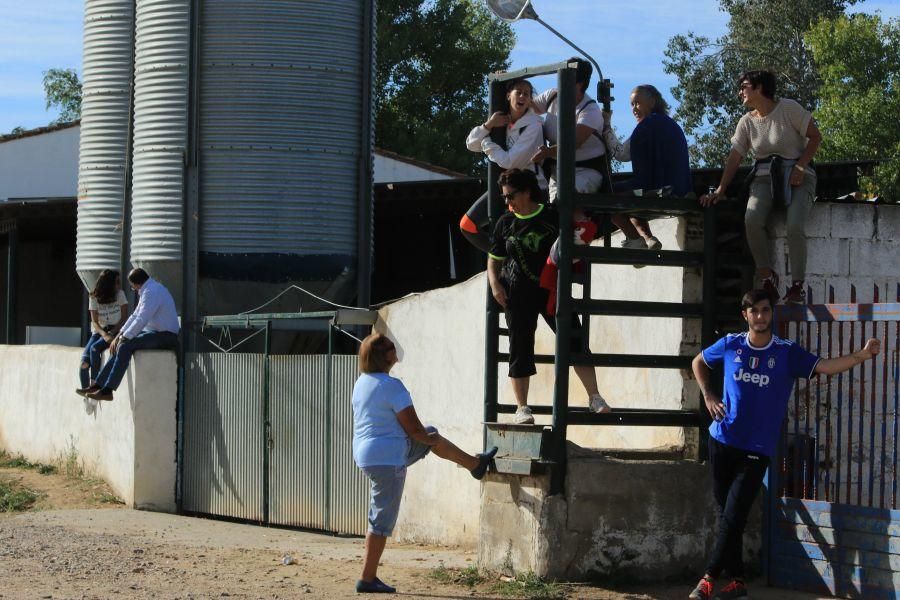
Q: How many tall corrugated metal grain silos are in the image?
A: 3